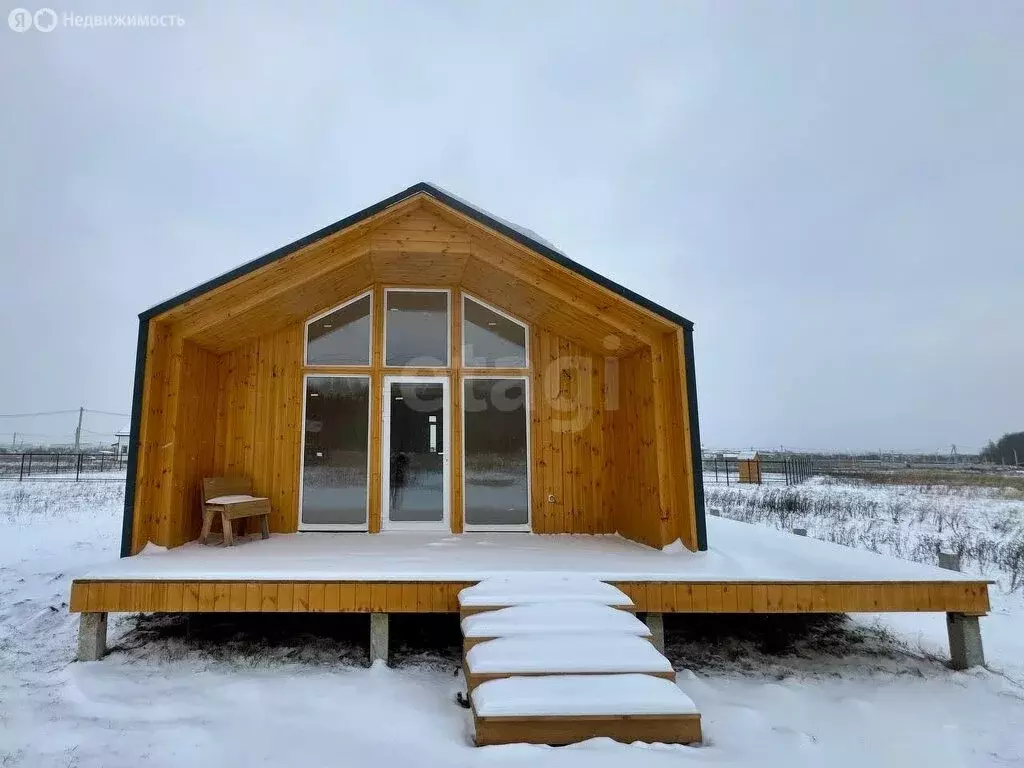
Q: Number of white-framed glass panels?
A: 6